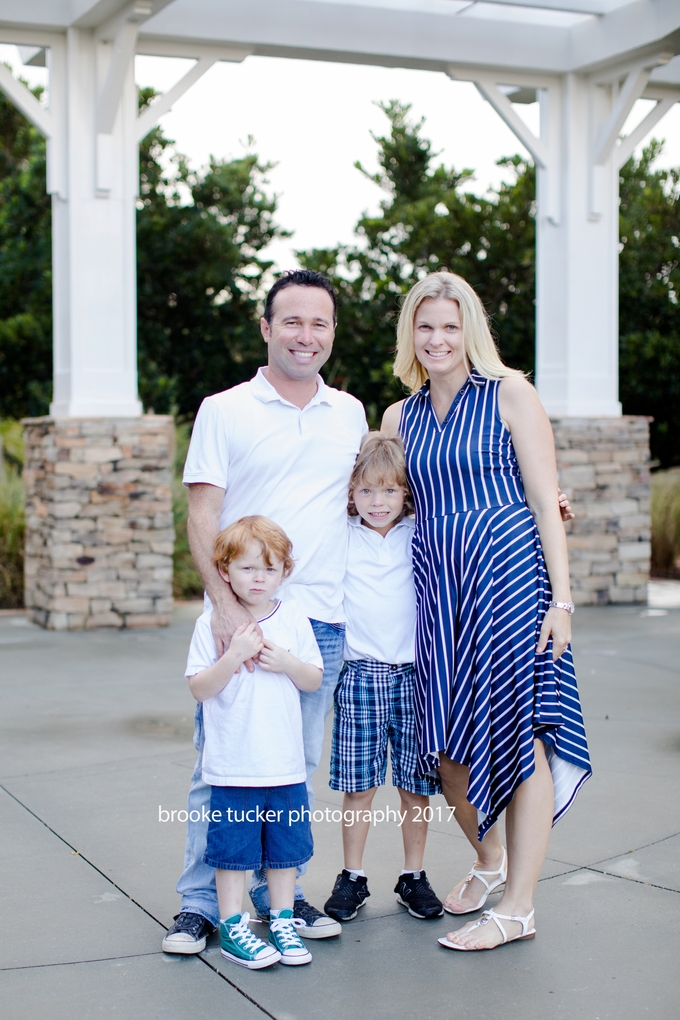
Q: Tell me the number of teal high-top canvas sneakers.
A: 2